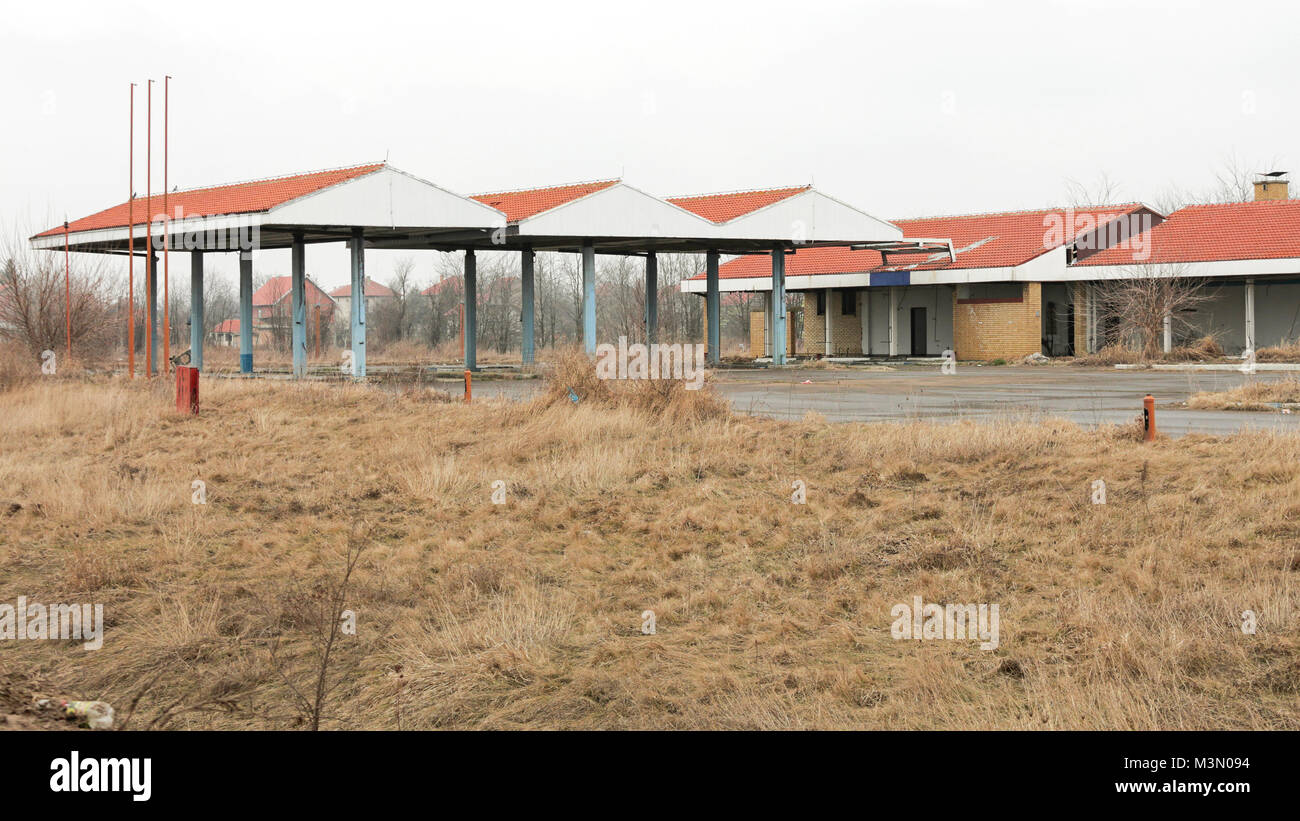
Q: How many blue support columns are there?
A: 11